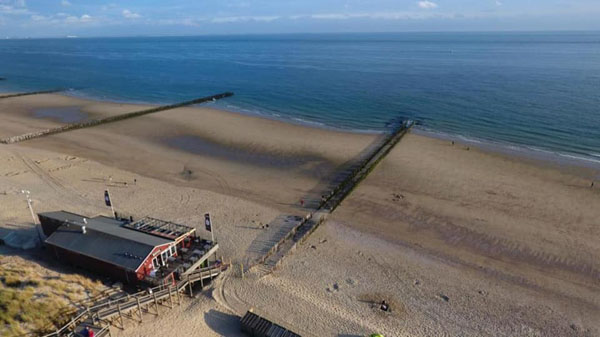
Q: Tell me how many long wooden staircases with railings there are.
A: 1